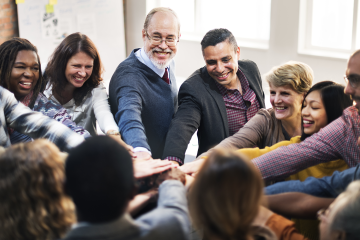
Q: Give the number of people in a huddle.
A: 11